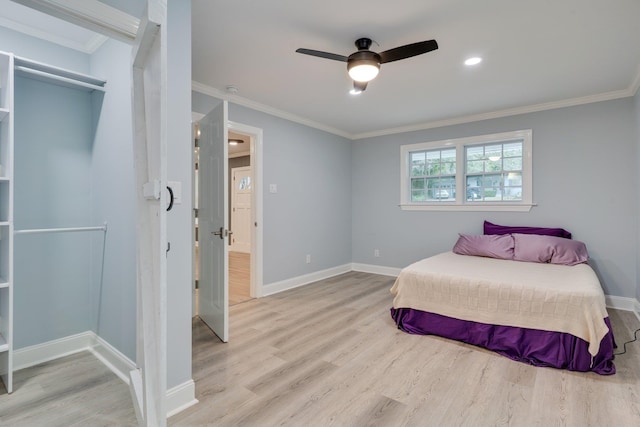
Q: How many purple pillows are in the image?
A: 3